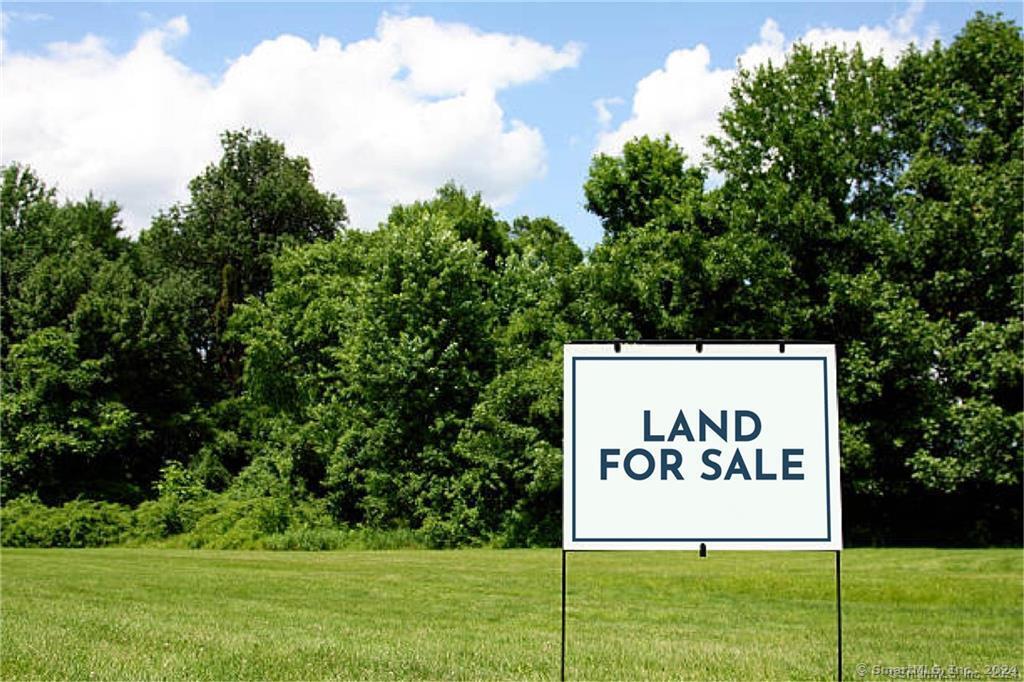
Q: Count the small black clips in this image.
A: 4